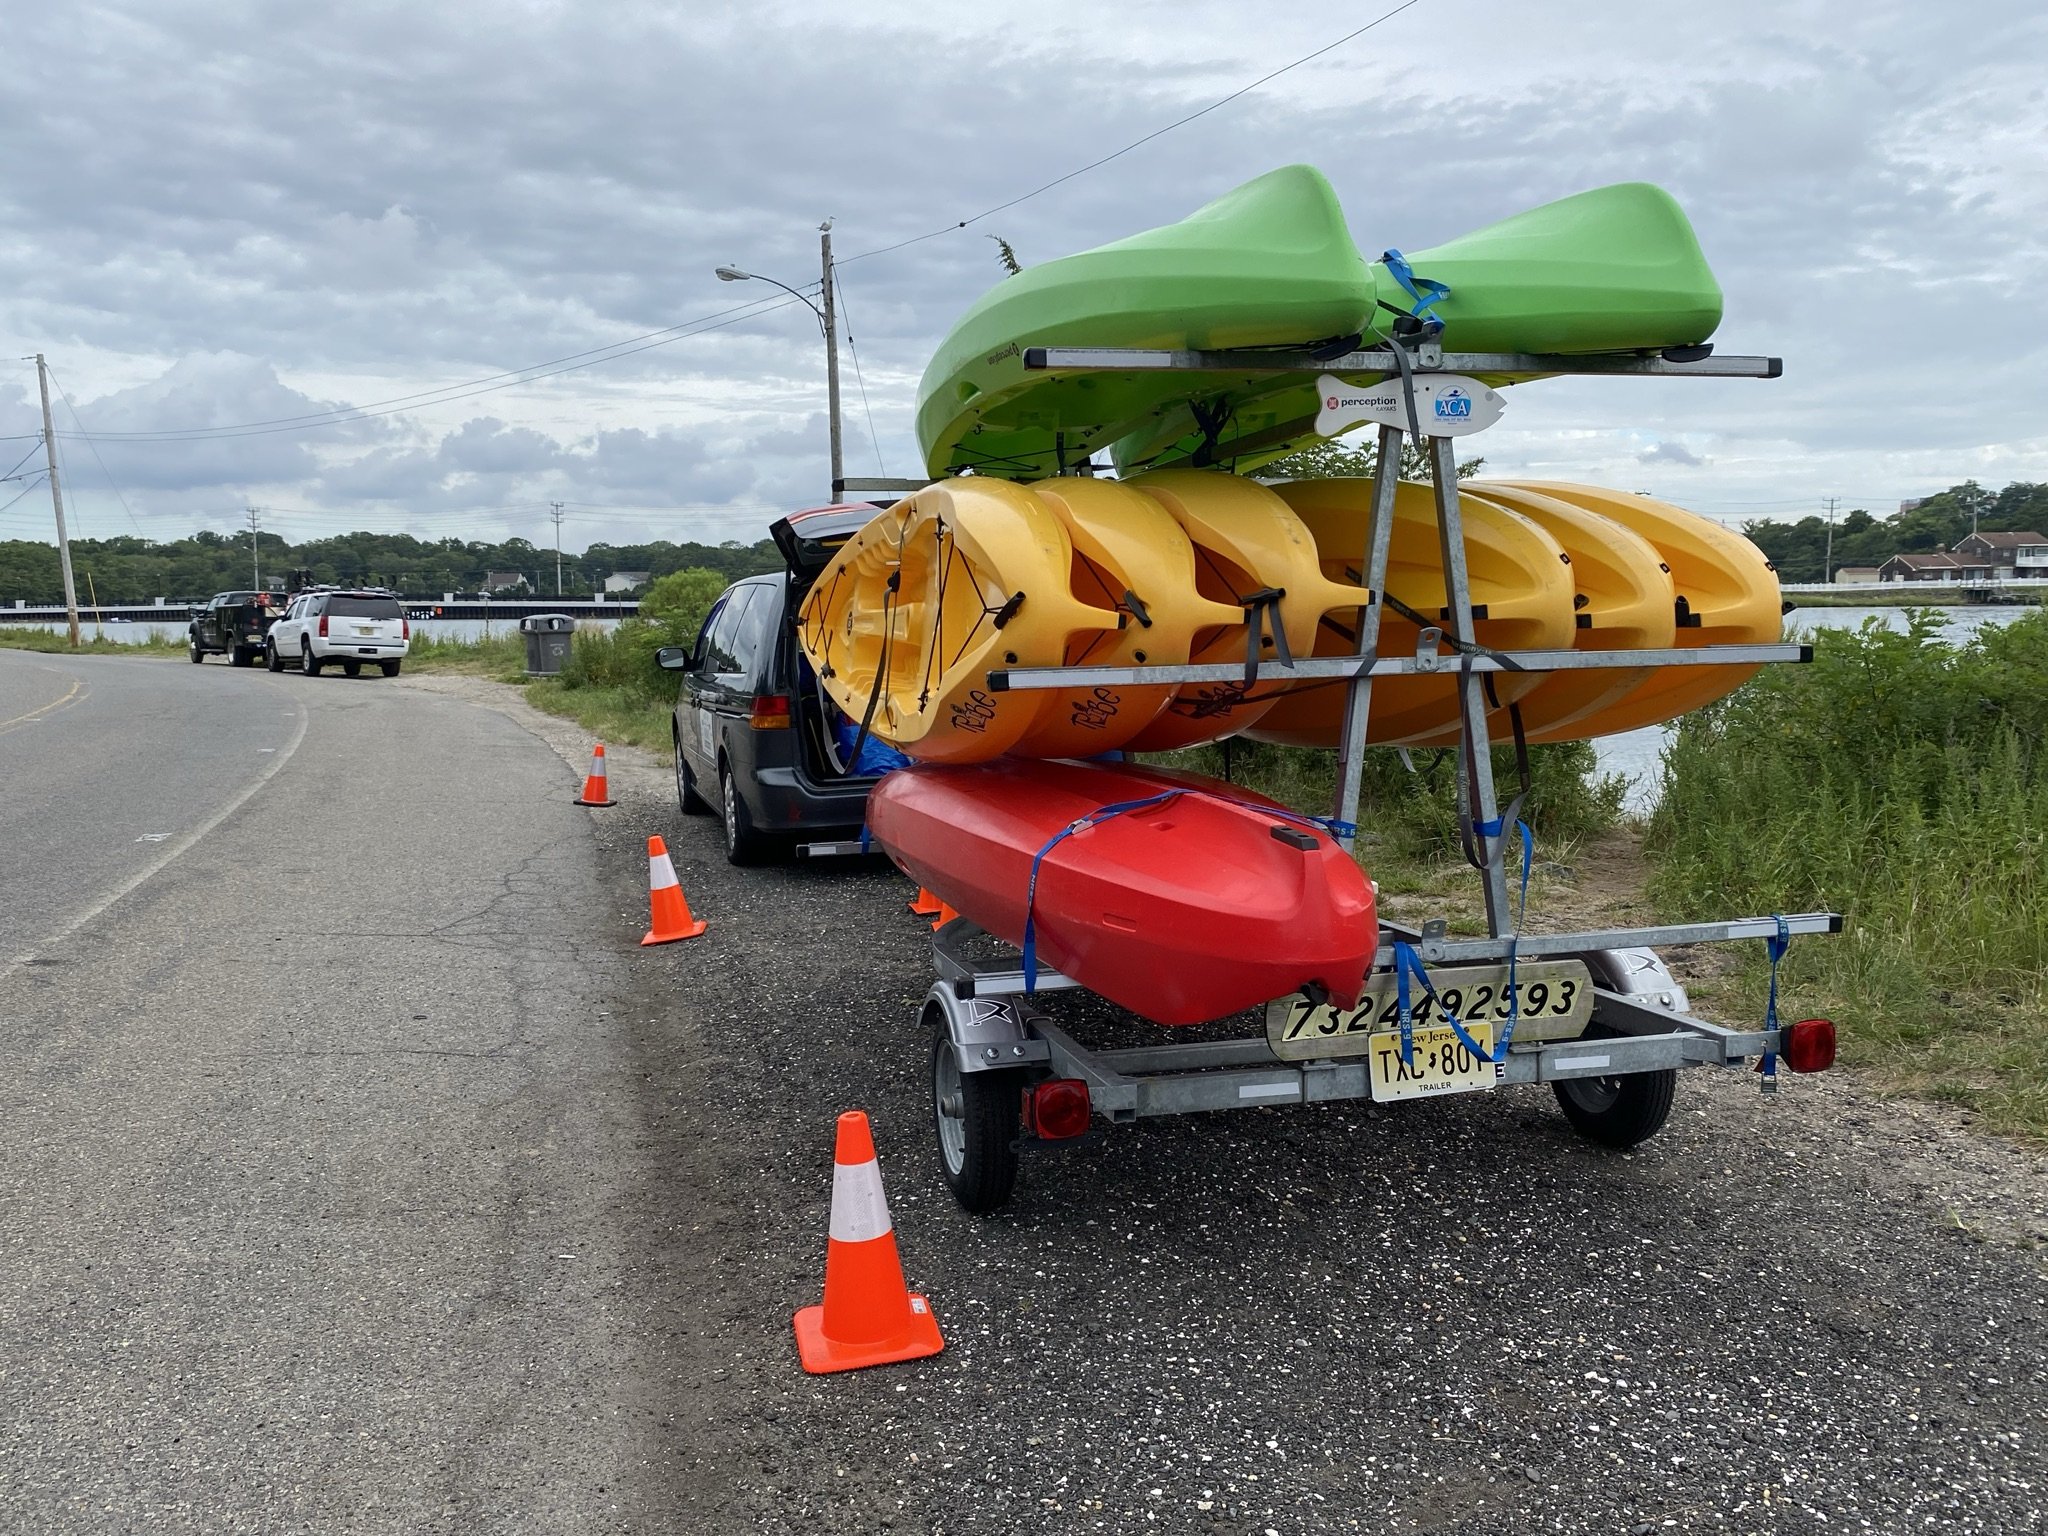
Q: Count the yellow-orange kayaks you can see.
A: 6